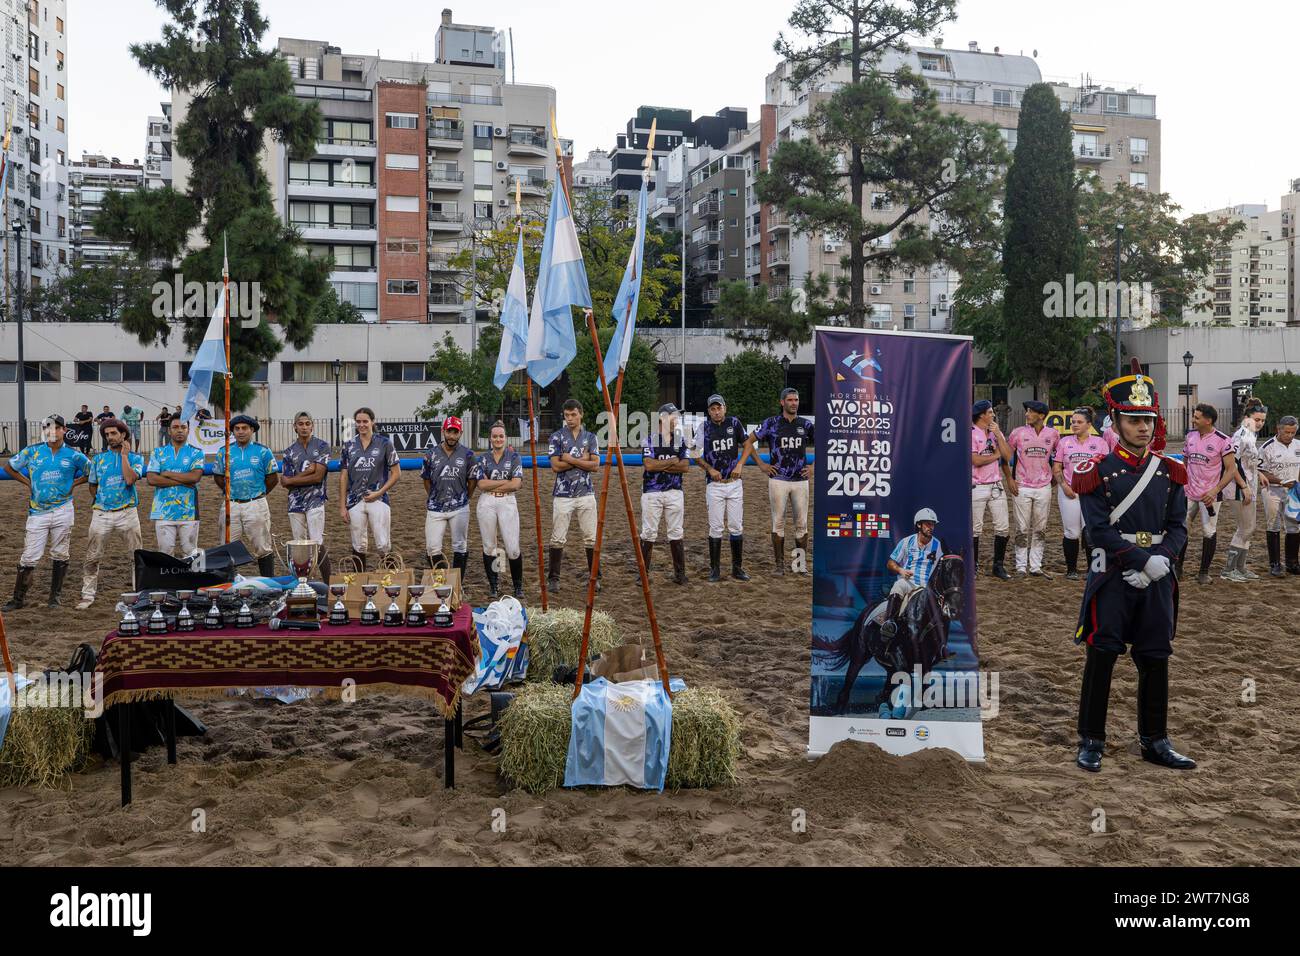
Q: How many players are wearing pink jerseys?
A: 5